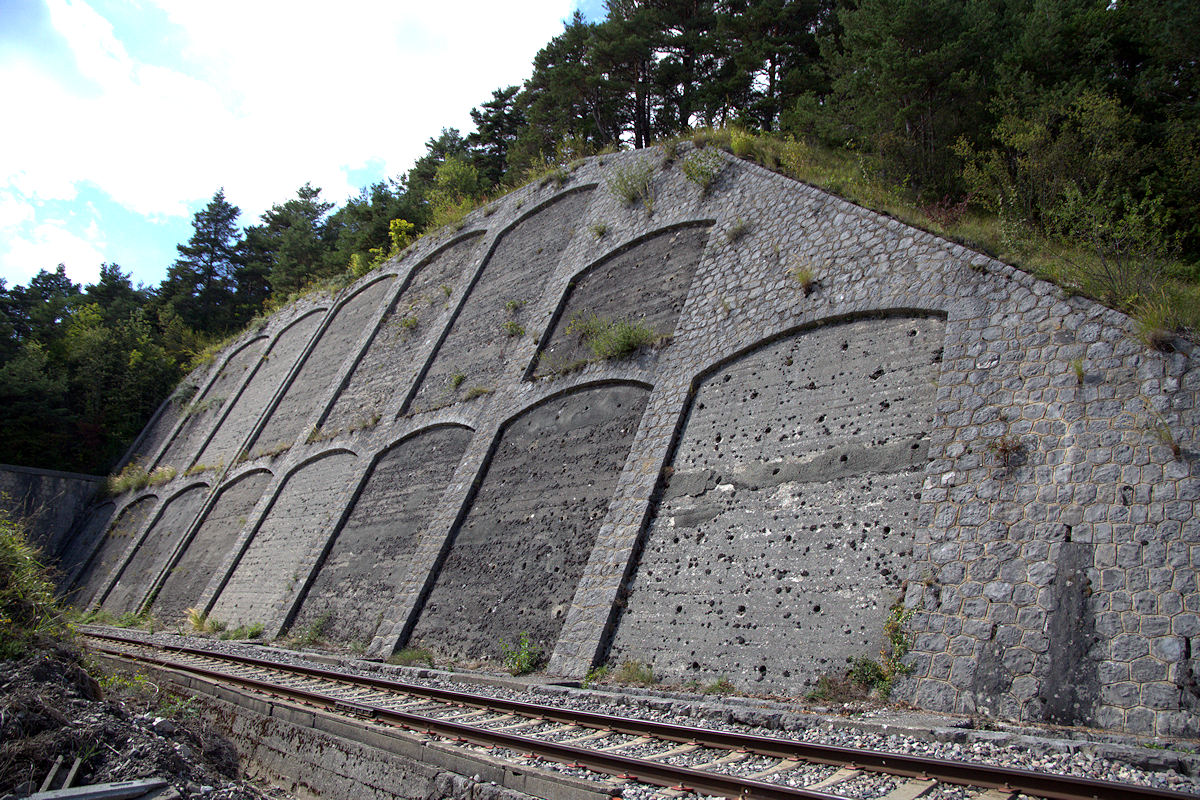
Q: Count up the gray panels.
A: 15